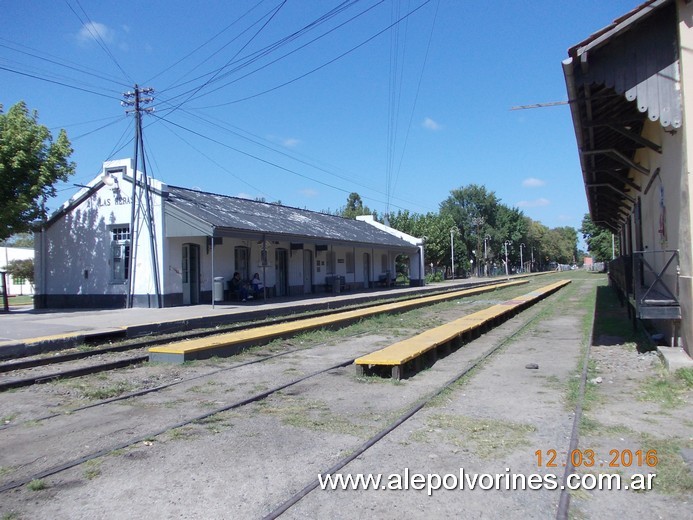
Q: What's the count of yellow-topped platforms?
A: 2